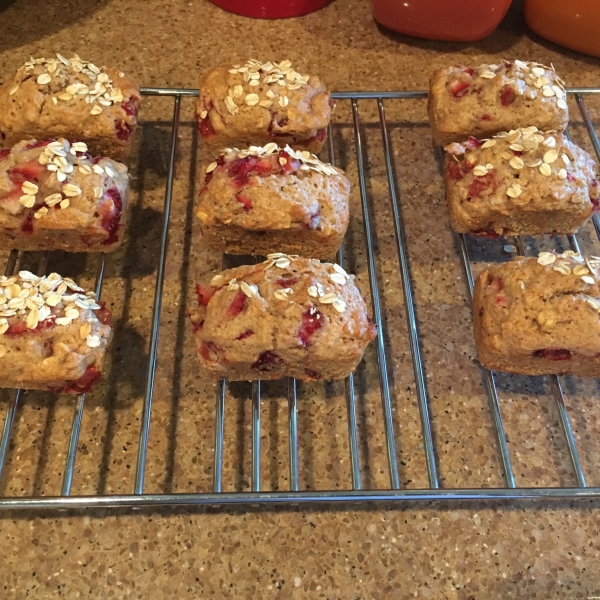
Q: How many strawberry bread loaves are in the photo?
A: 9